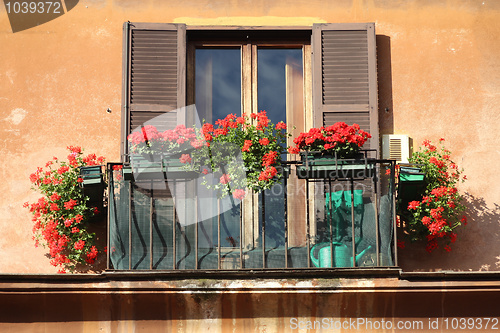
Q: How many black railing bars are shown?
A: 14